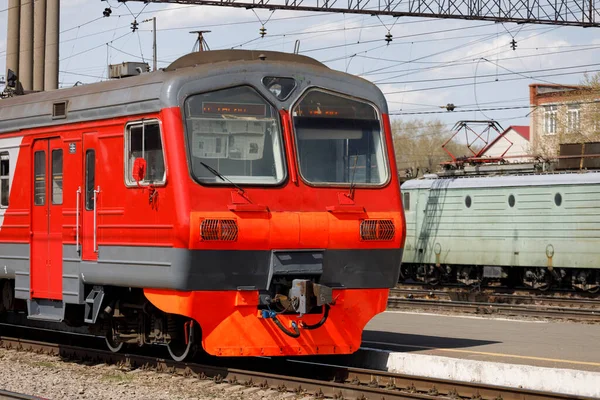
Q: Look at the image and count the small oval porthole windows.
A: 3